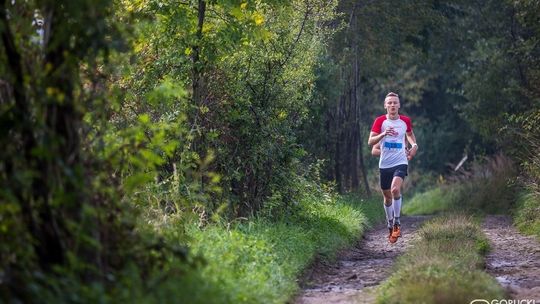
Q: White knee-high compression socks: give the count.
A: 2